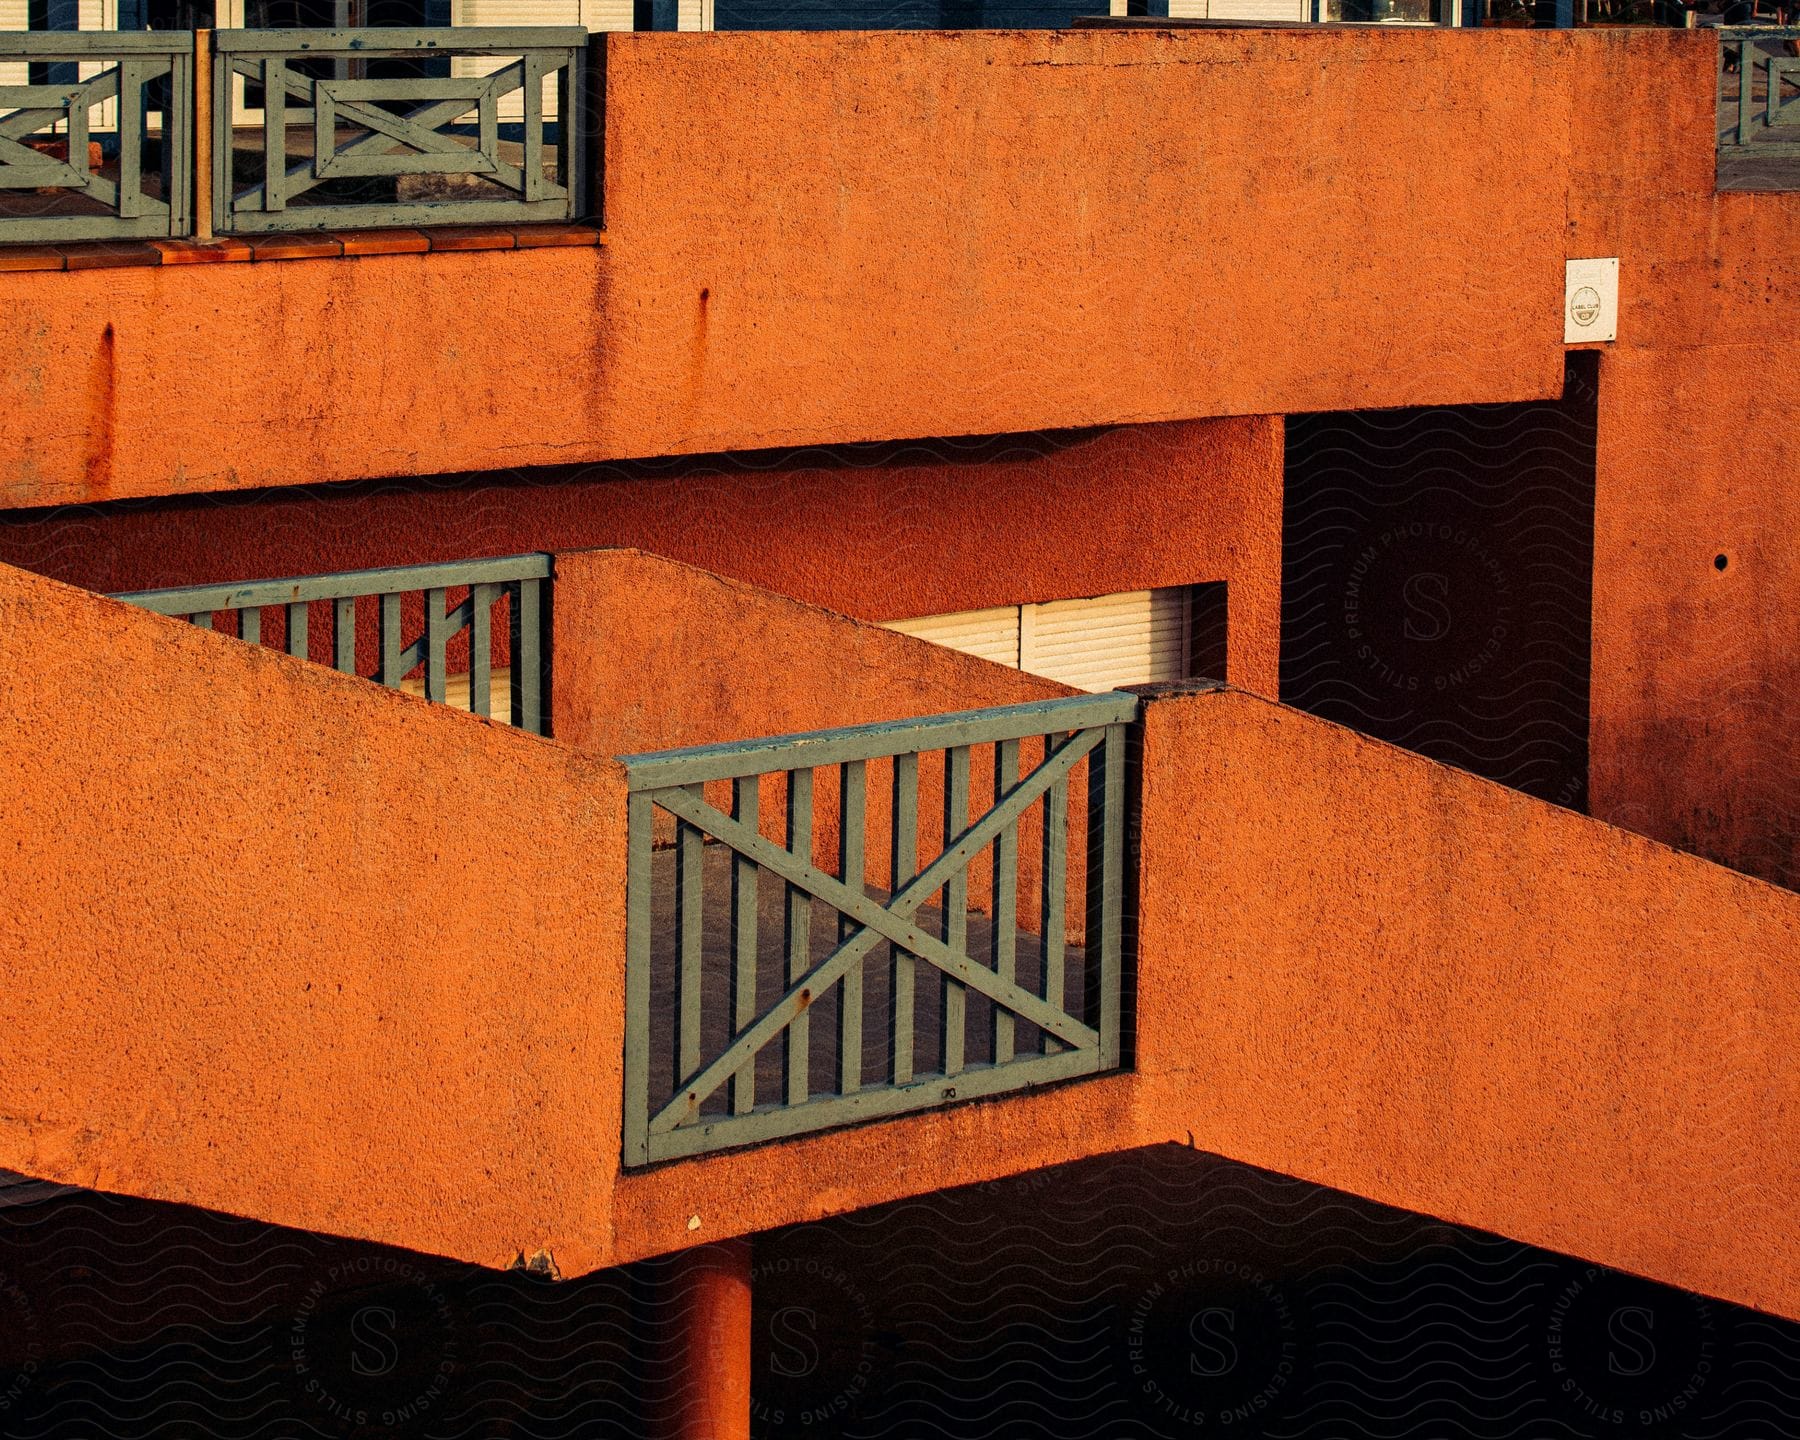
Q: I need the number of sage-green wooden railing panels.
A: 5